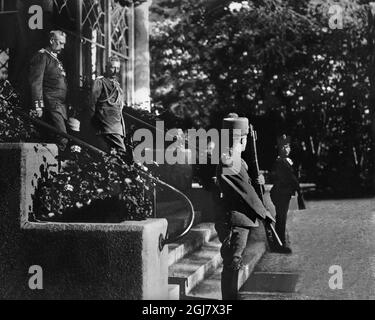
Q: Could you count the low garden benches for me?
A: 1